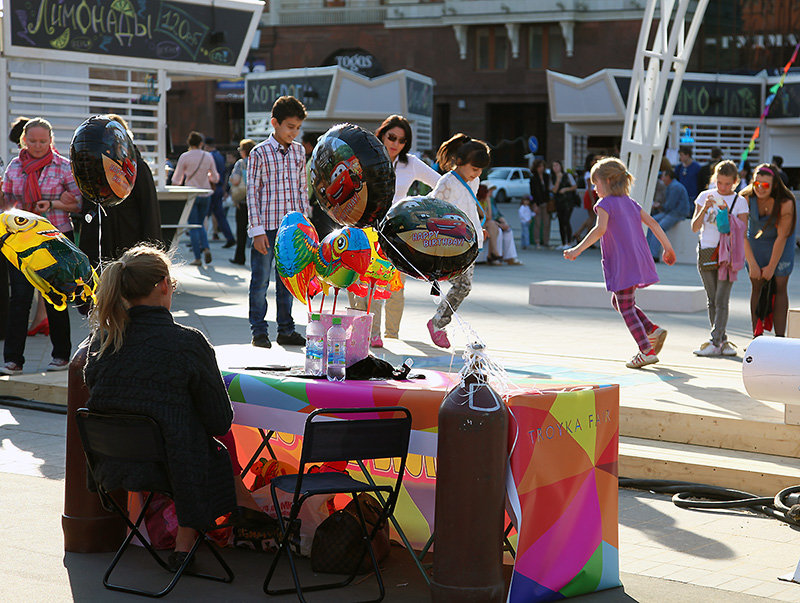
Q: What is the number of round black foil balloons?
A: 3